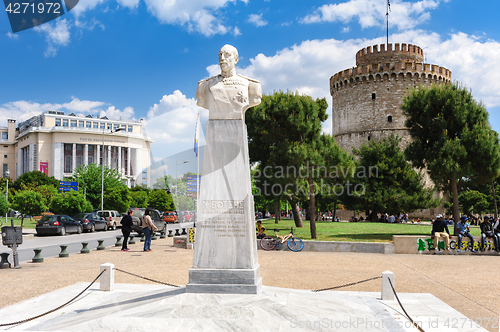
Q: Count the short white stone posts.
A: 2